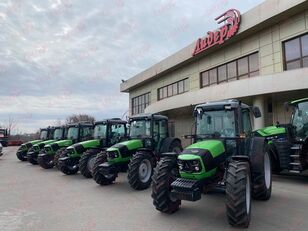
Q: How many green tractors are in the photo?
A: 7